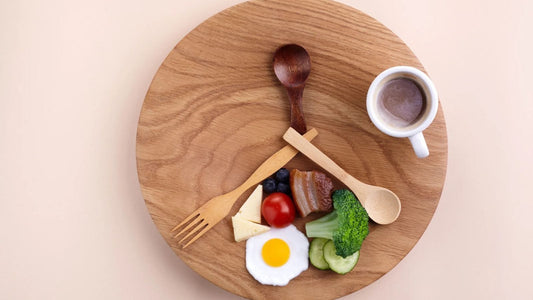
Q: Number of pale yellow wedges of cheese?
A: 2